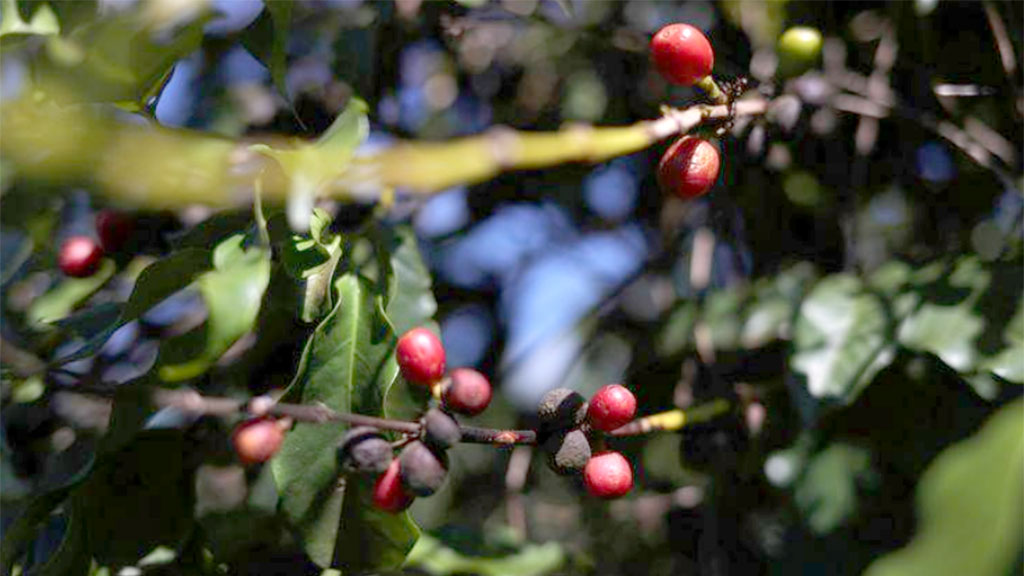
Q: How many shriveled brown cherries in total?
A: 5